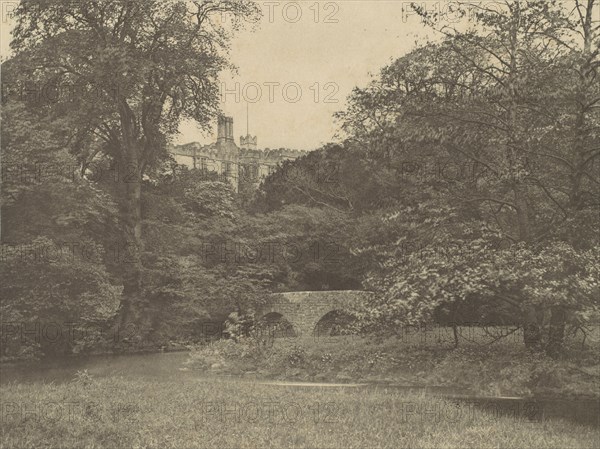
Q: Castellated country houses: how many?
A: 1